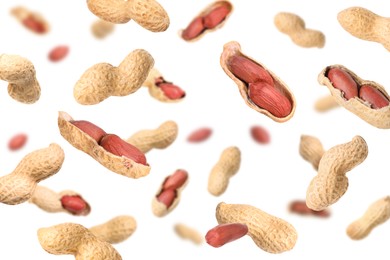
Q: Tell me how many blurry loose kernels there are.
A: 4